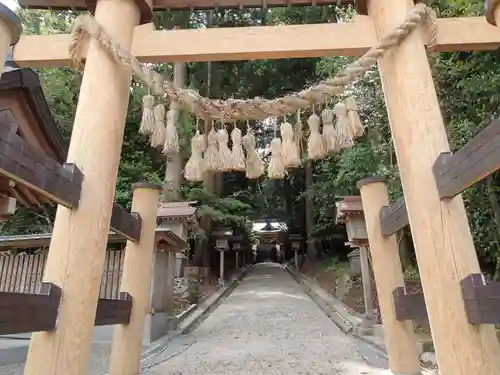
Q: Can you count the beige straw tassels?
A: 14